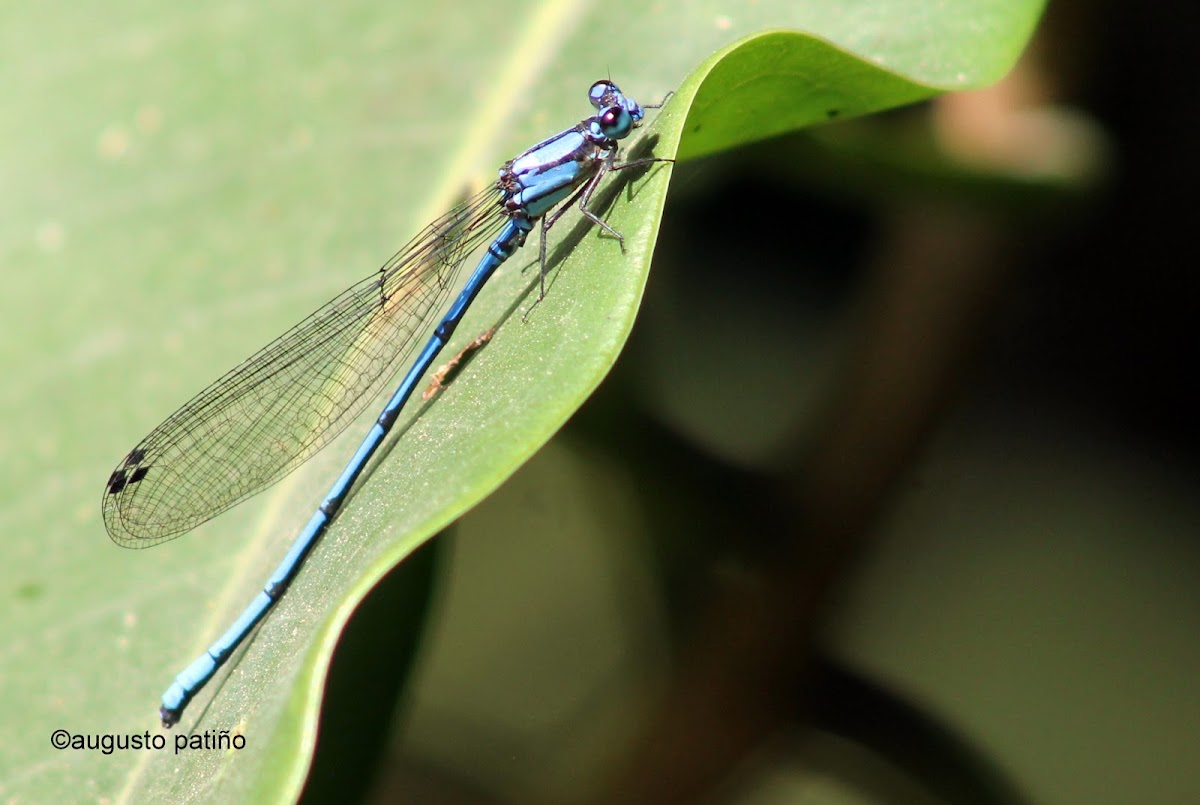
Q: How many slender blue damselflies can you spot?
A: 1